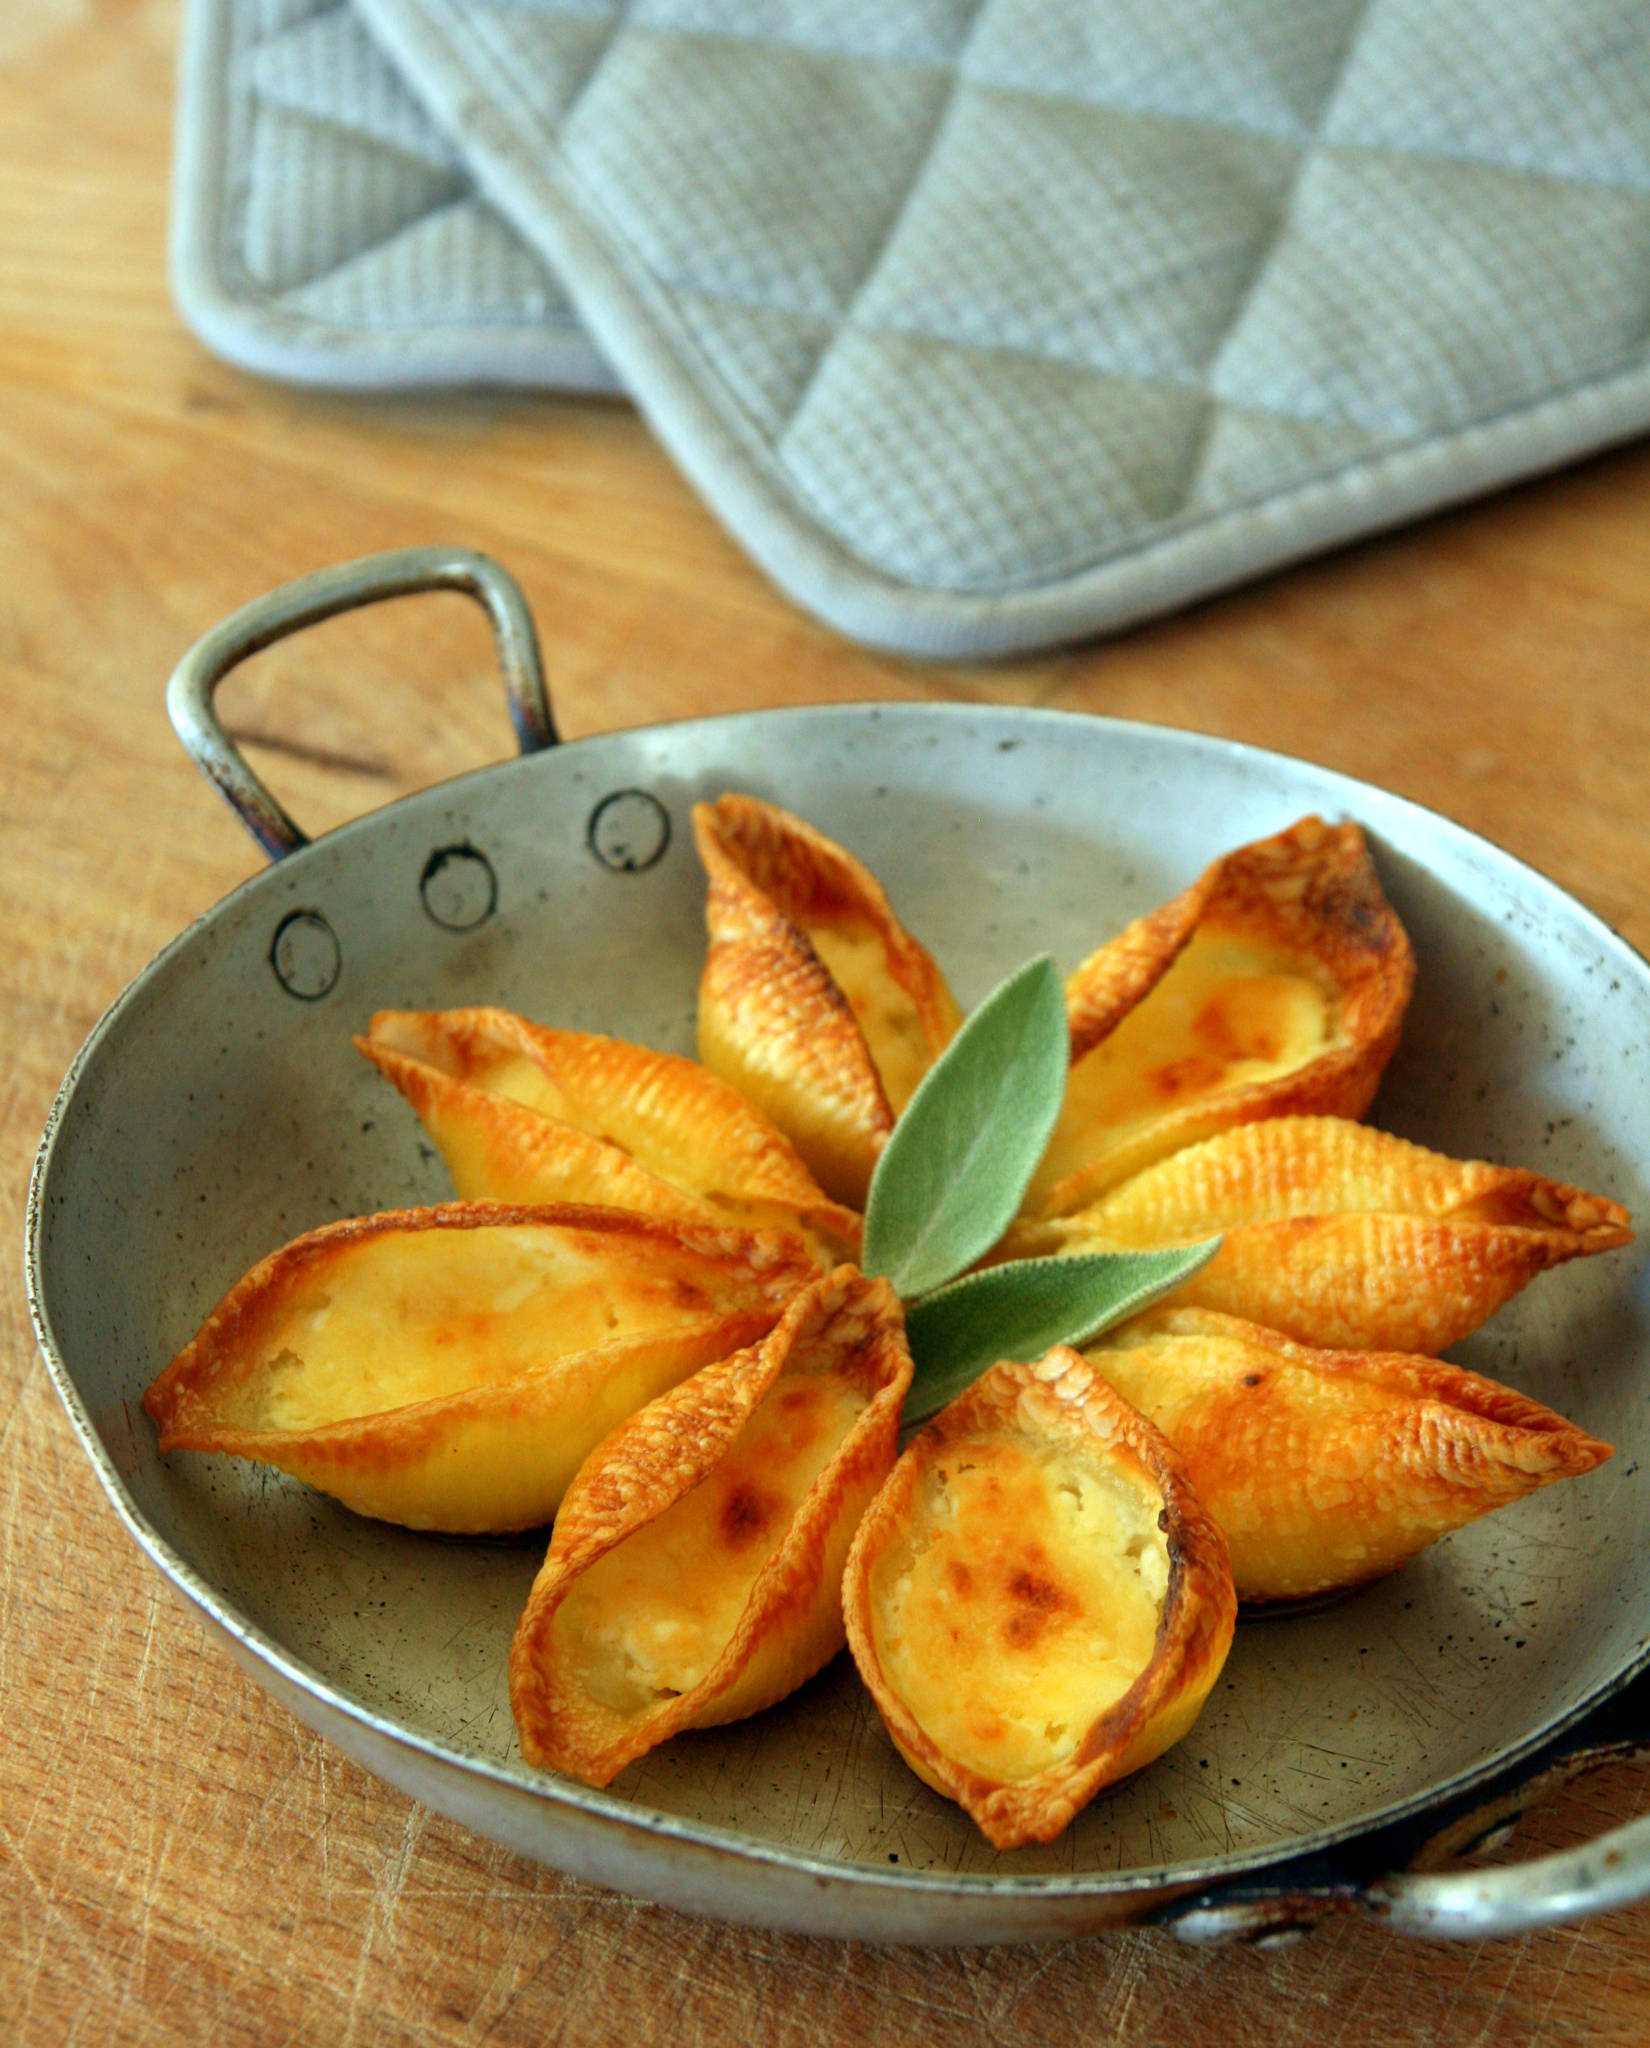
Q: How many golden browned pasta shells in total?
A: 8